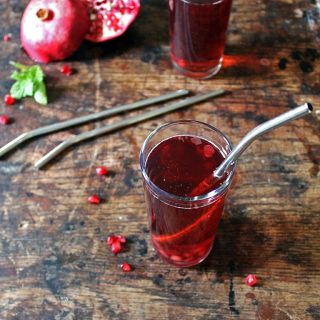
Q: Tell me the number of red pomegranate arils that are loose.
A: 11